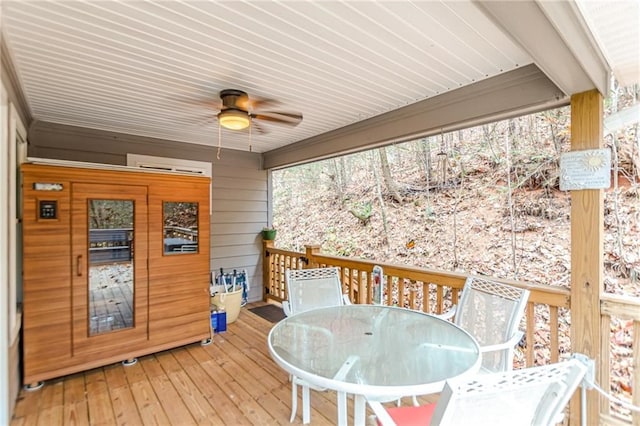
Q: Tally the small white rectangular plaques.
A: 1